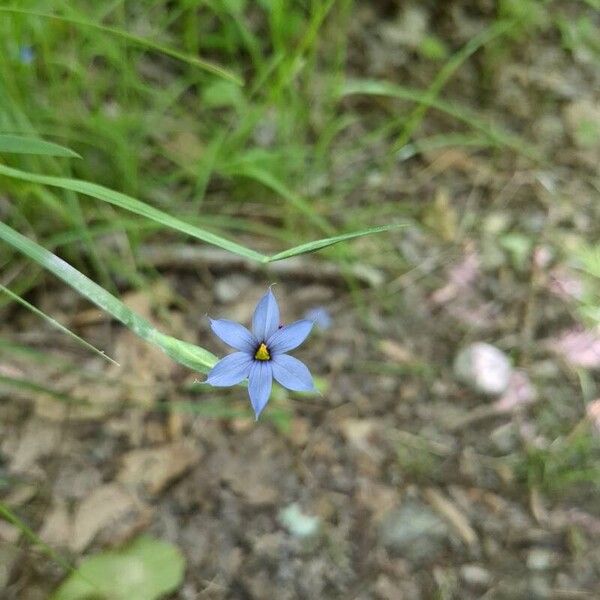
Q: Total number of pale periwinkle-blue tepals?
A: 6